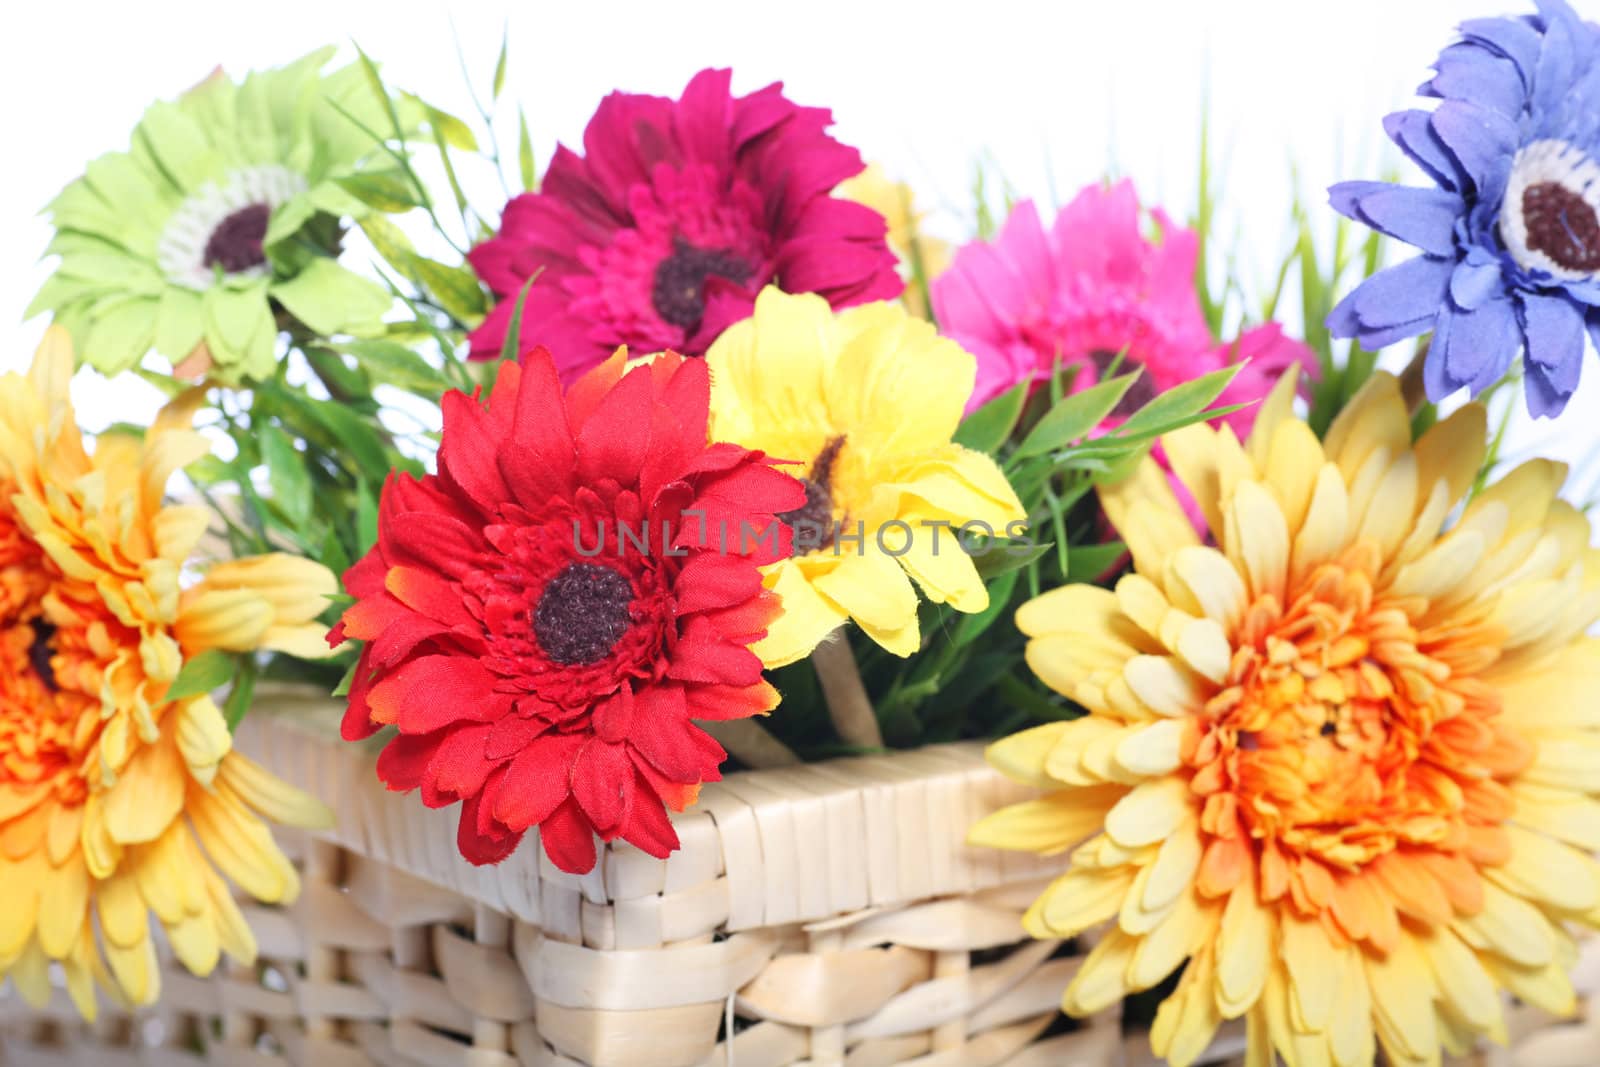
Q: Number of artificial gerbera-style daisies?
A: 8